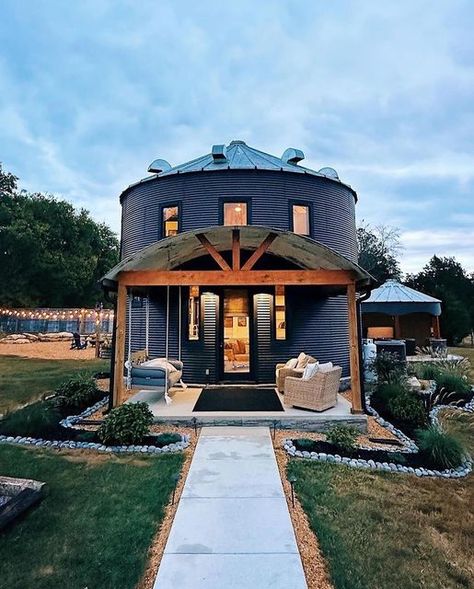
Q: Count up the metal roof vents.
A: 4